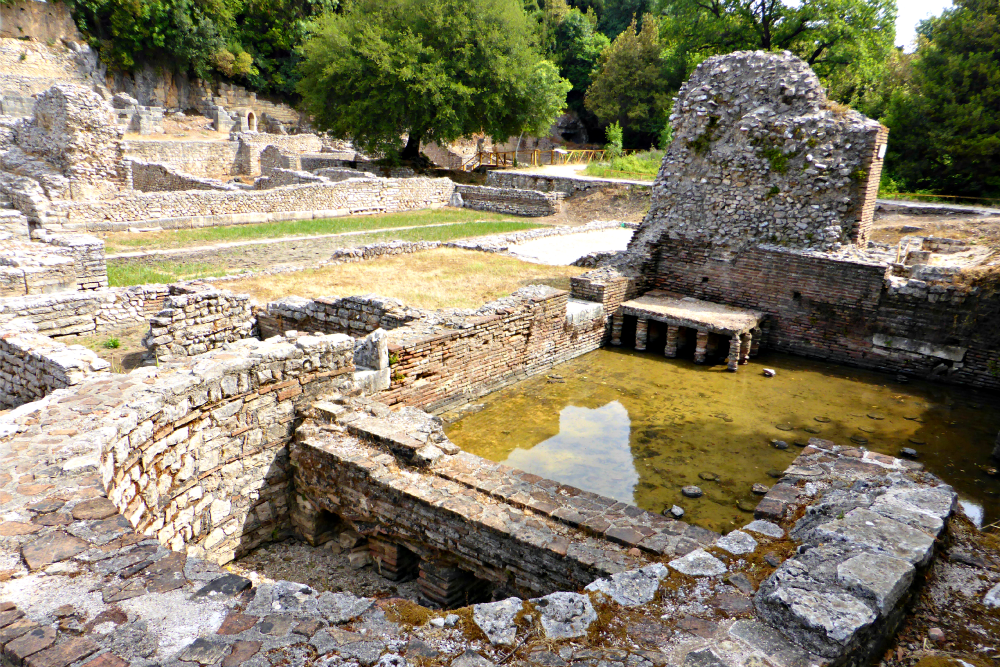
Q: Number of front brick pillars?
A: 5